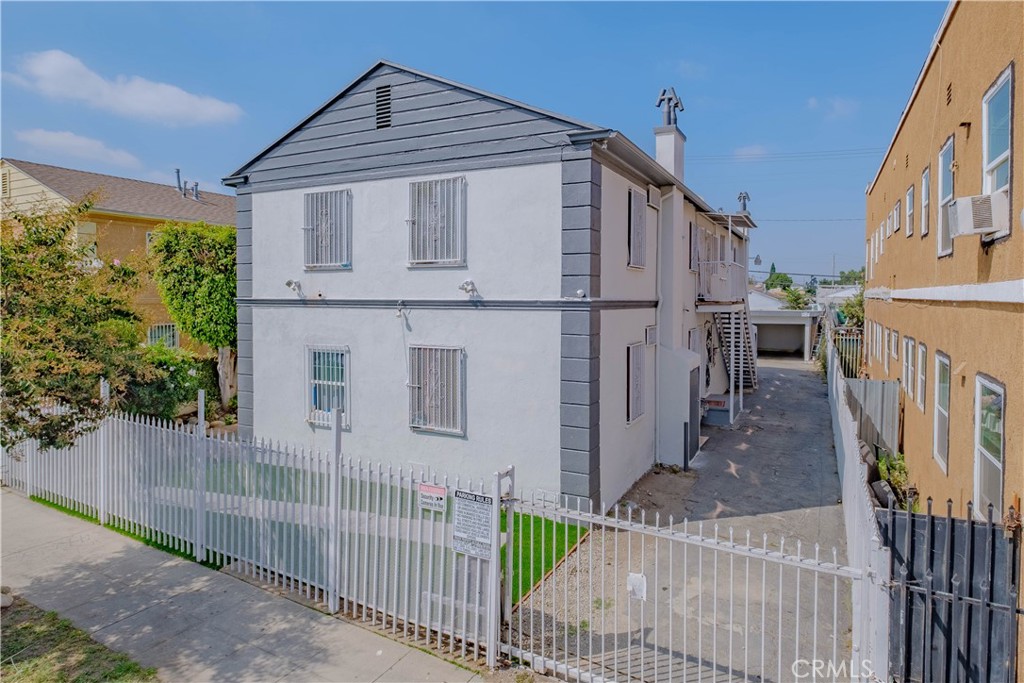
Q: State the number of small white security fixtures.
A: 3